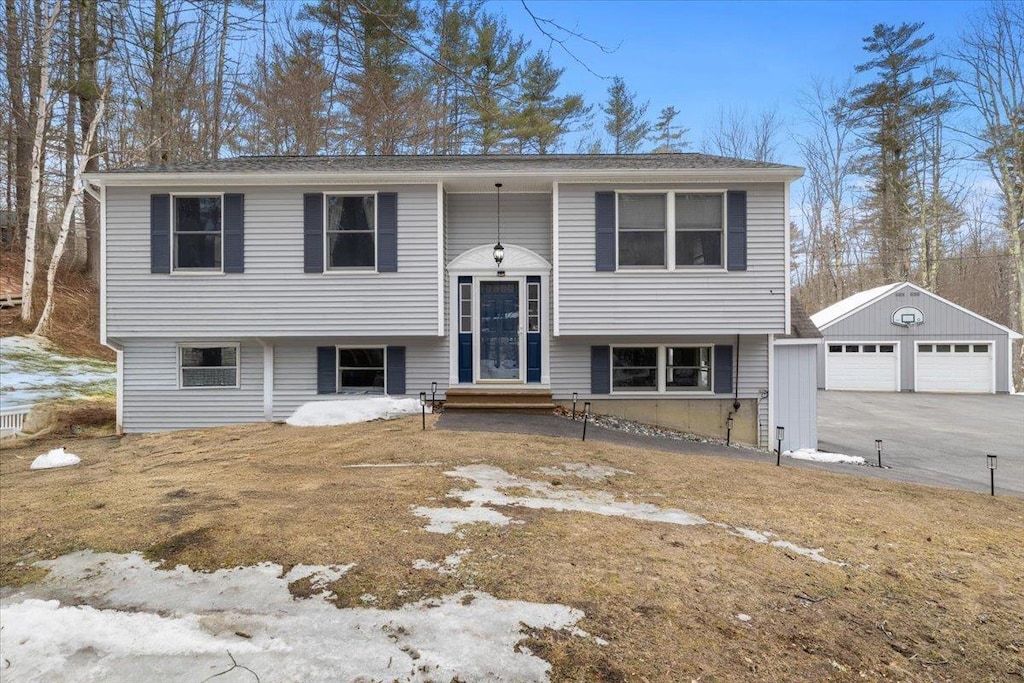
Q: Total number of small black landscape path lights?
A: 8